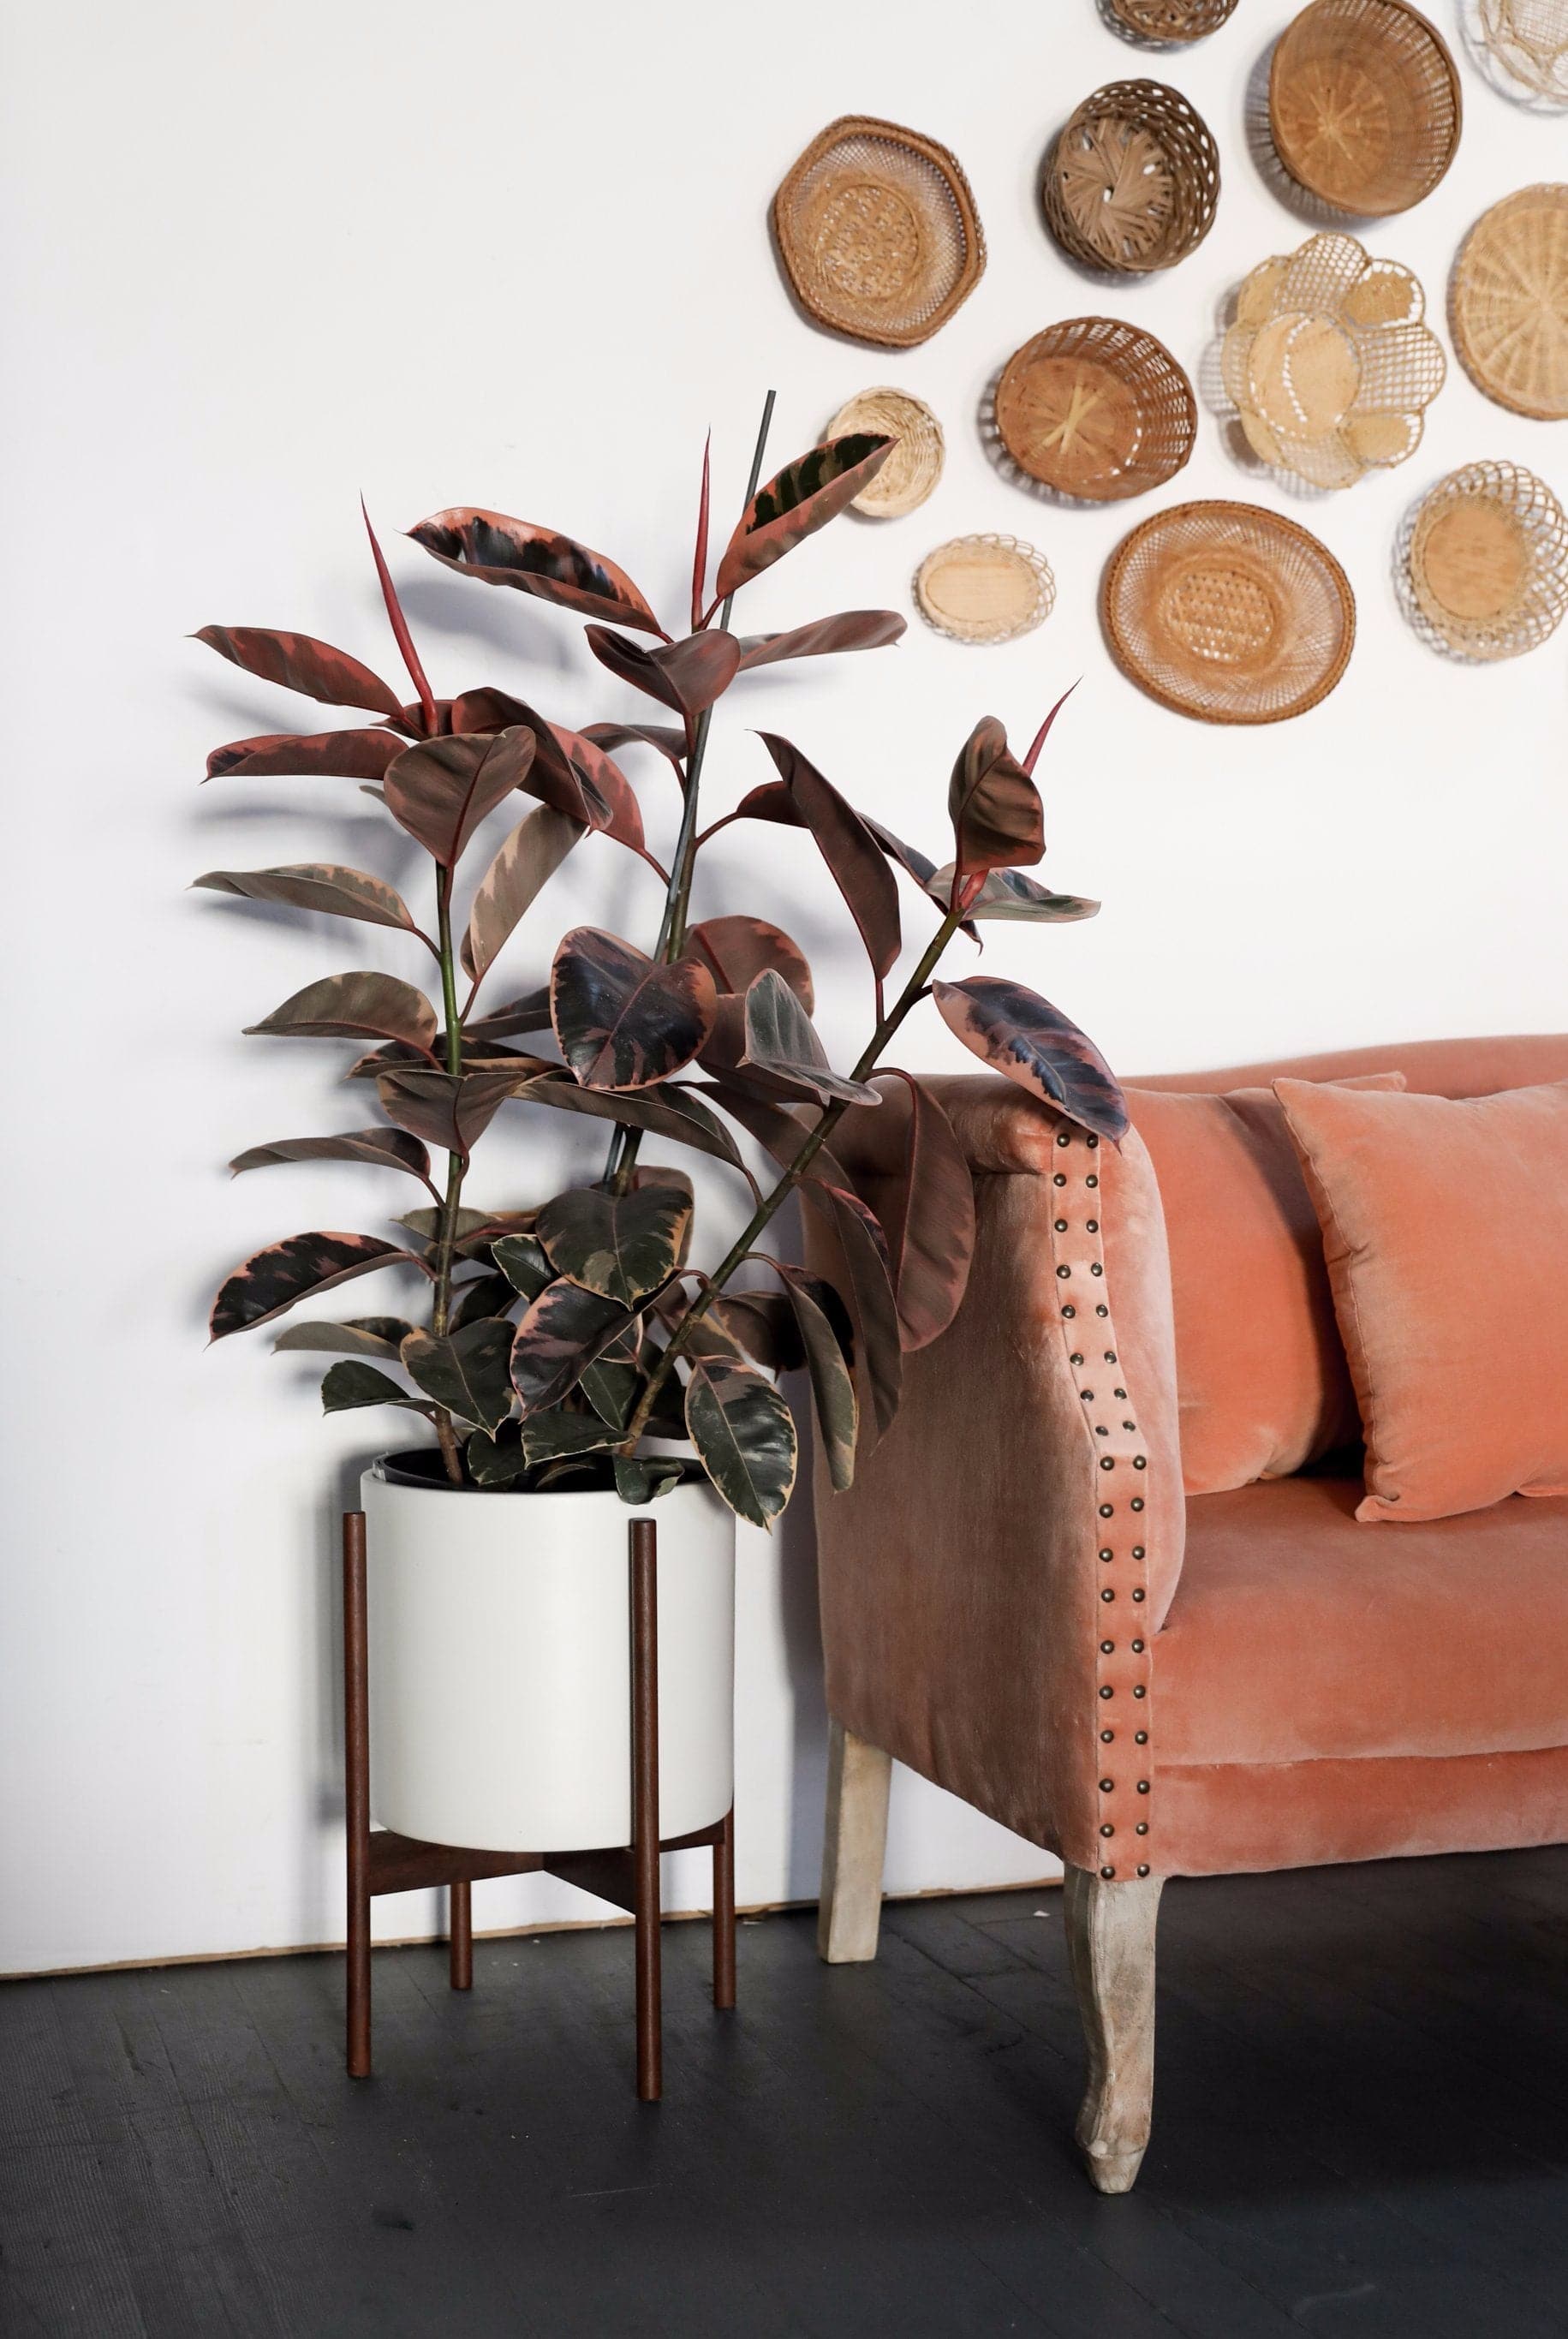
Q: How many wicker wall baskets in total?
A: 12